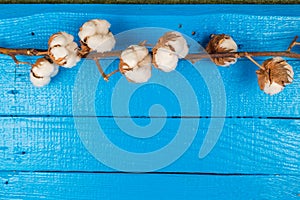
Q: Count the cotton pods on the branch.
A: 7